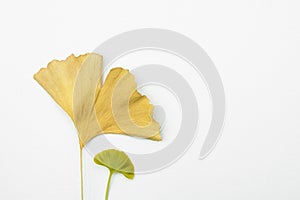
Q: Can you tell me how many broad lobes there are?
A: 2